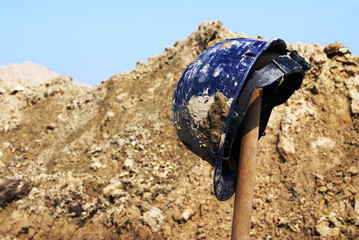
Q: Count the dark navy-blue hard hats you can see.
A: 1